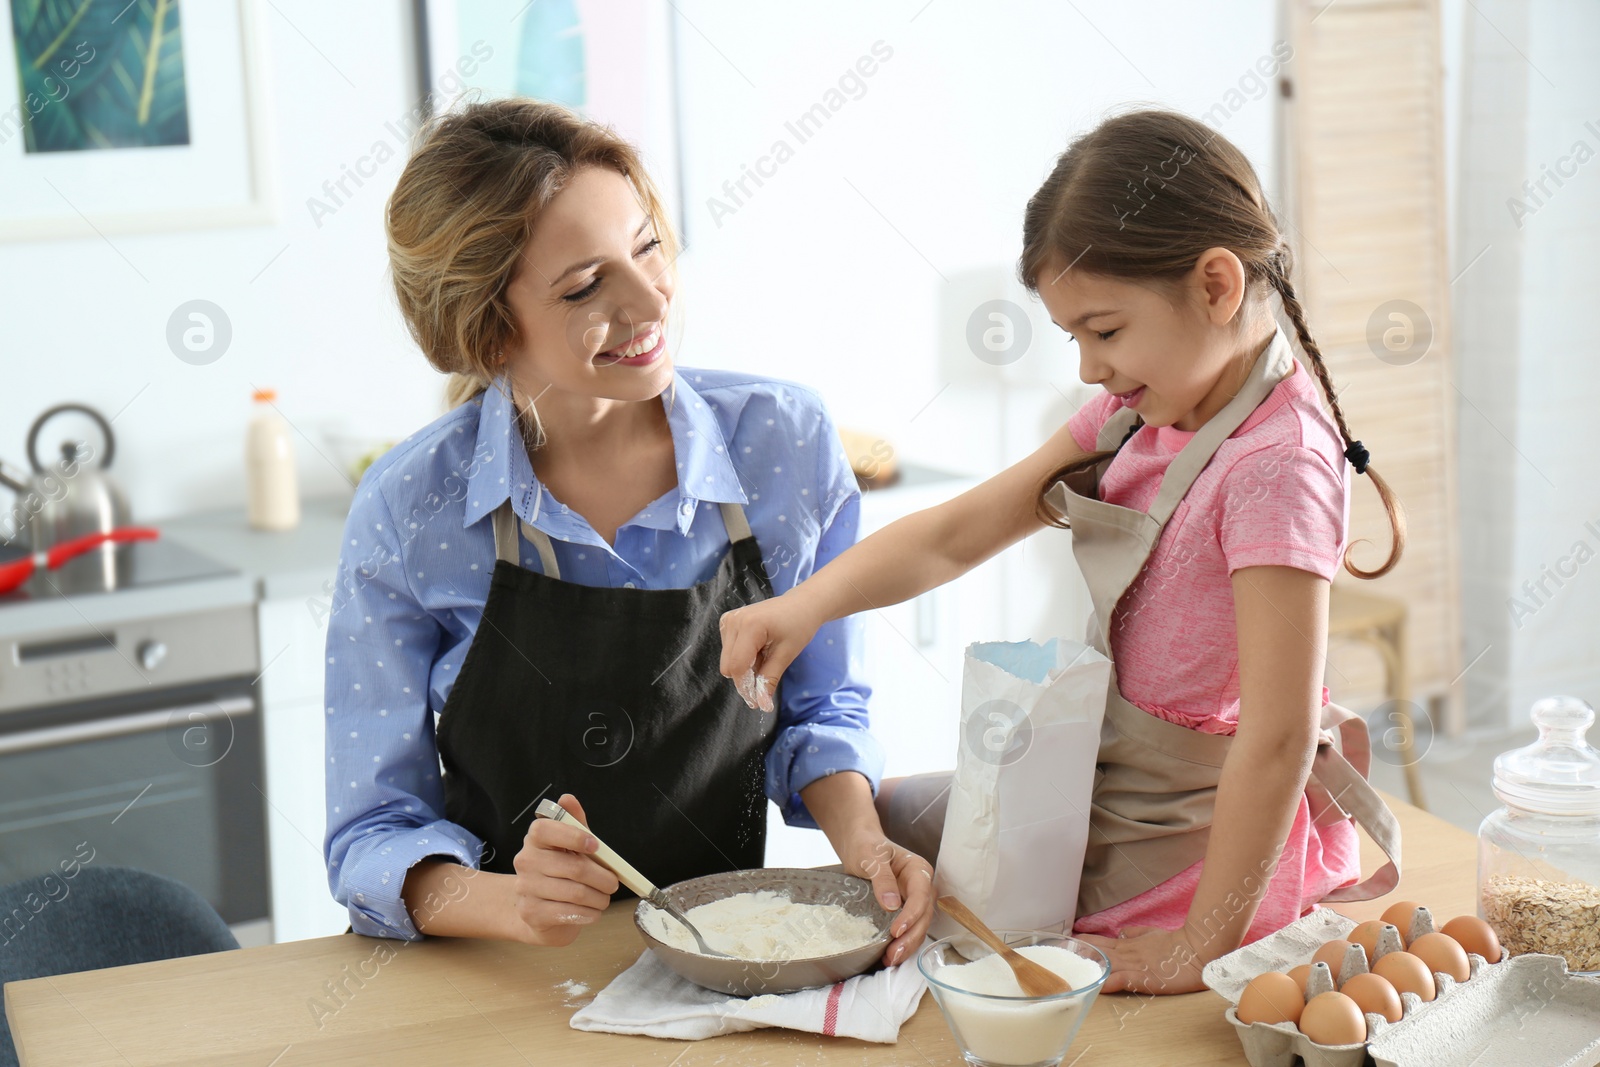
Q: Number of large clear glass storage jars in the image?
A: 1